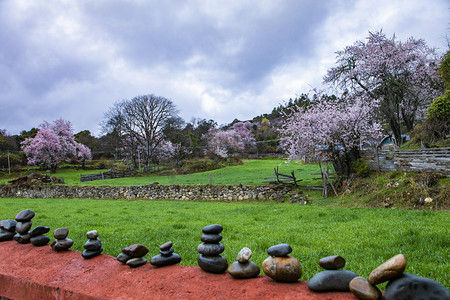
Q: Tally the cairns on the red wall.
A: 12